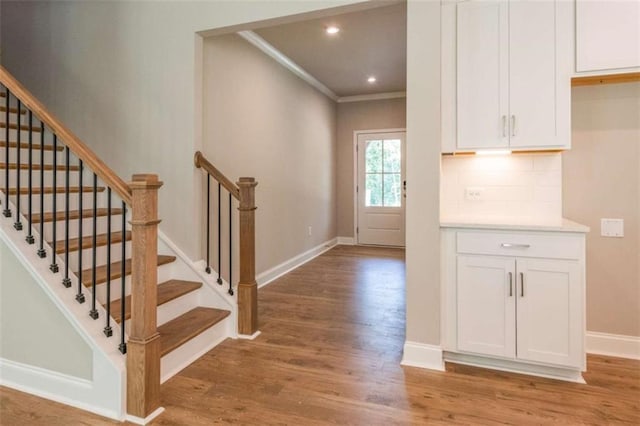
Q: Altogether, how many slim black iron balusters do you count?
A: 13